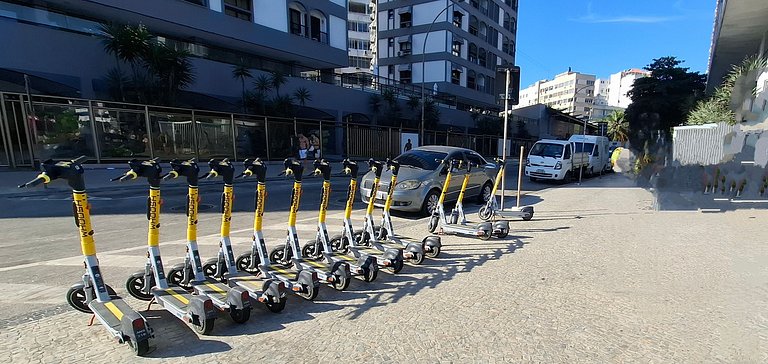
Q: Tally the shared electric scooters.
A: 13